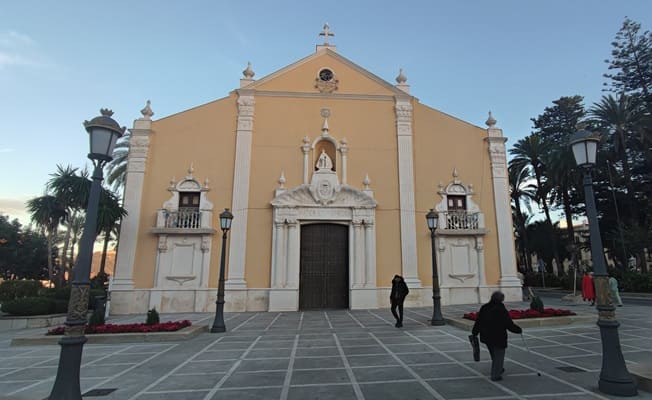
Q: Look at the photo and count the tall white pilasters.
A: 4